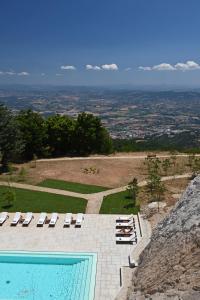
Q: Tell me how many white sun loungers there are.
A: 11